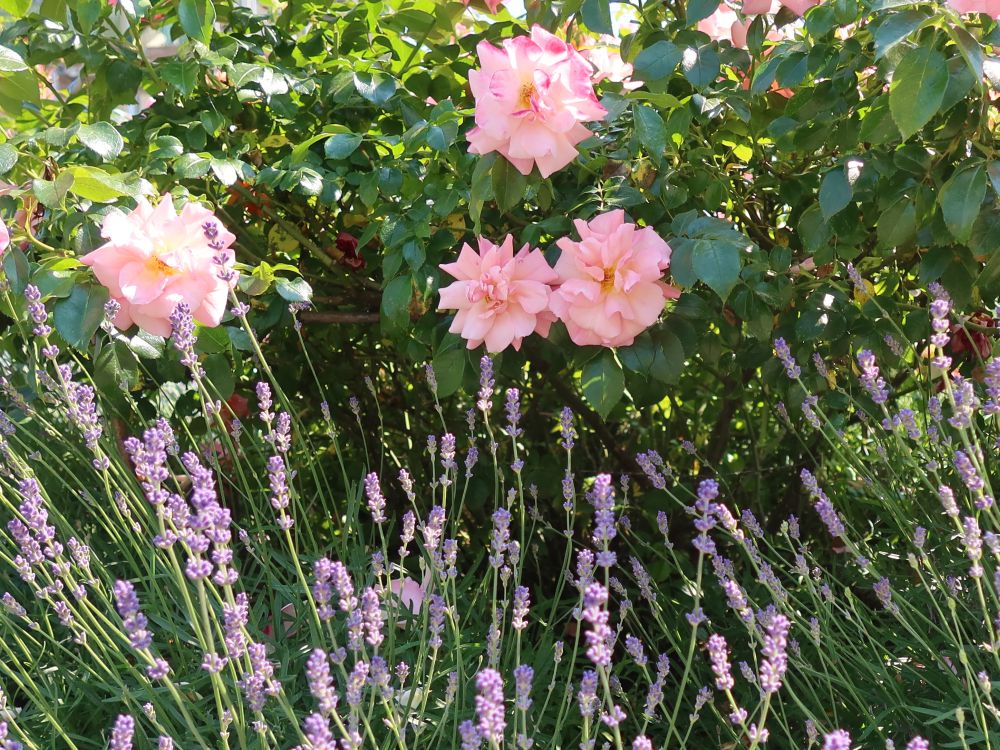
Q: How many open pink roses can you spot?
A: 4